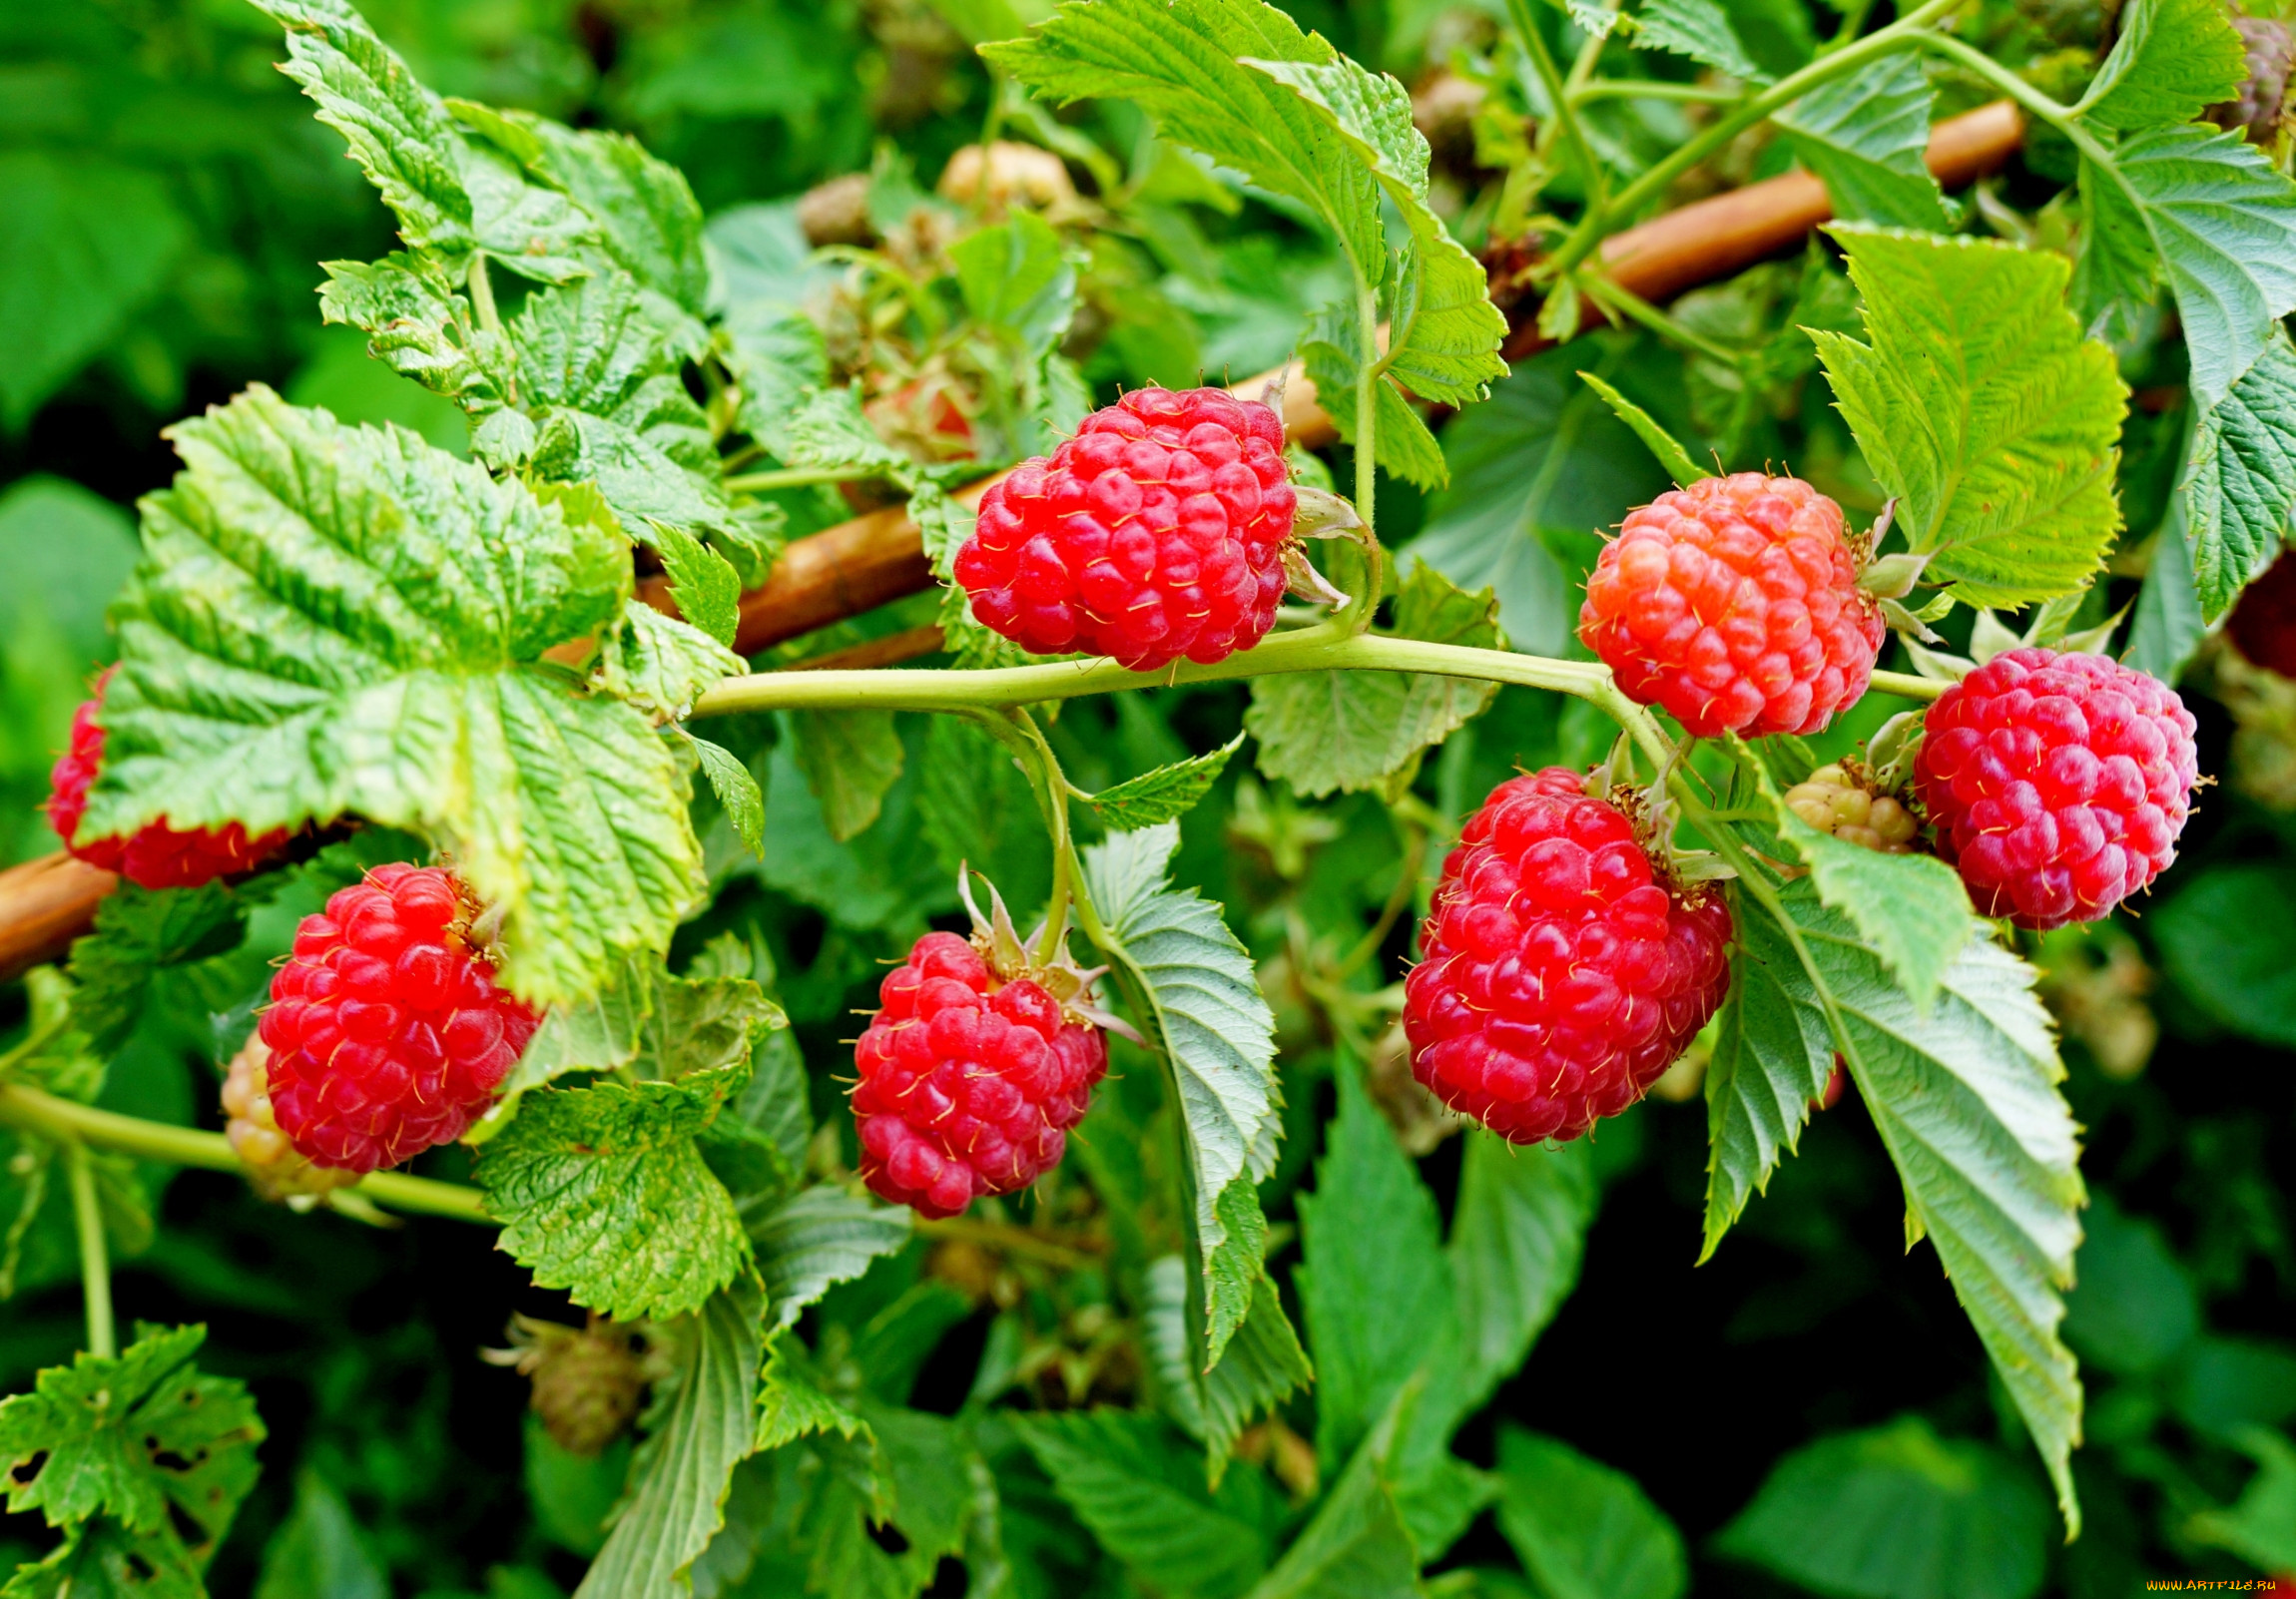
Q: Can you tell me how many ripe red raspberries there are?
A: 7